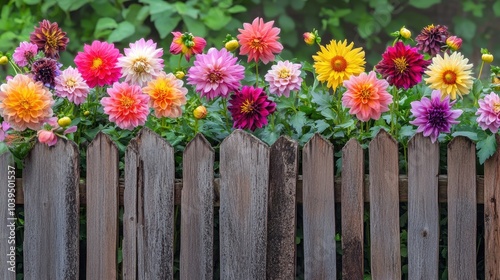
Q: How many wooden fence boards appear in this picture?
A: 13